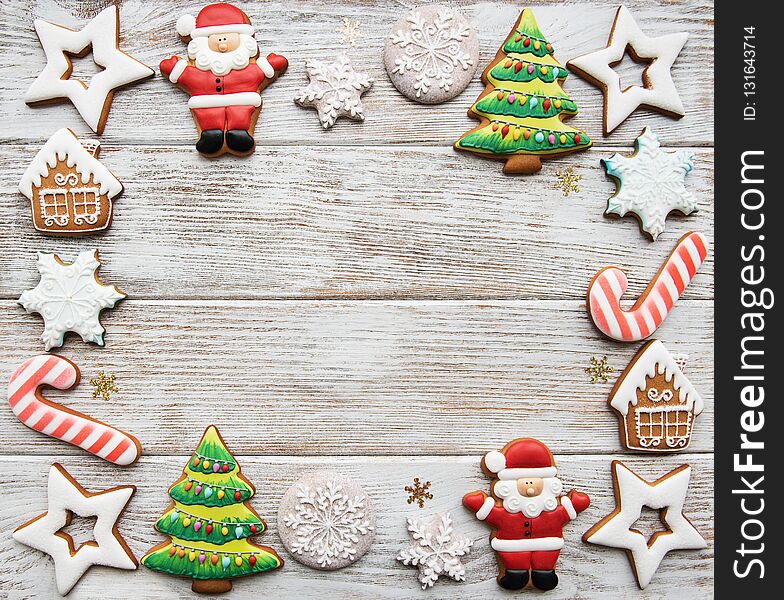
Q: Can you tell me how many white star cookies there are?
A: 4